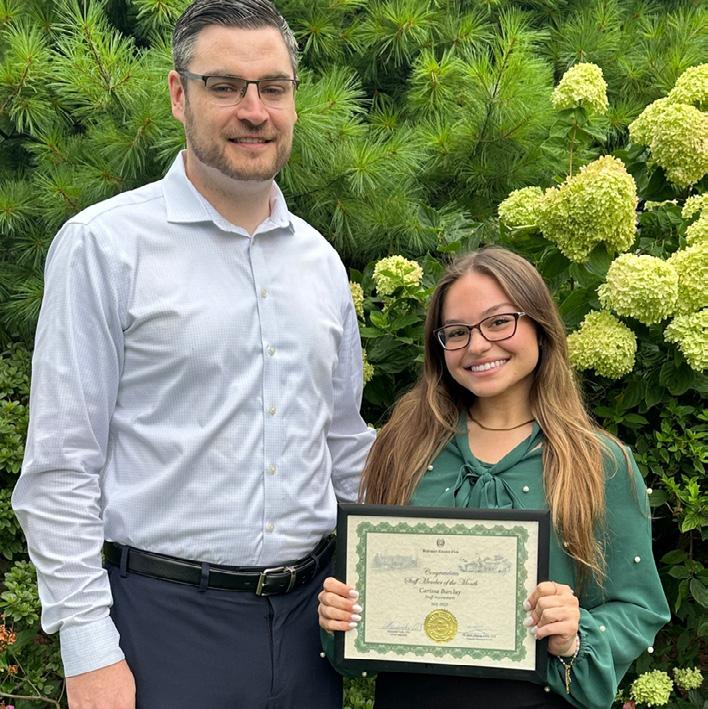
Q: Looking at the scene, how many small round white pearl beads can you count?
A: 11